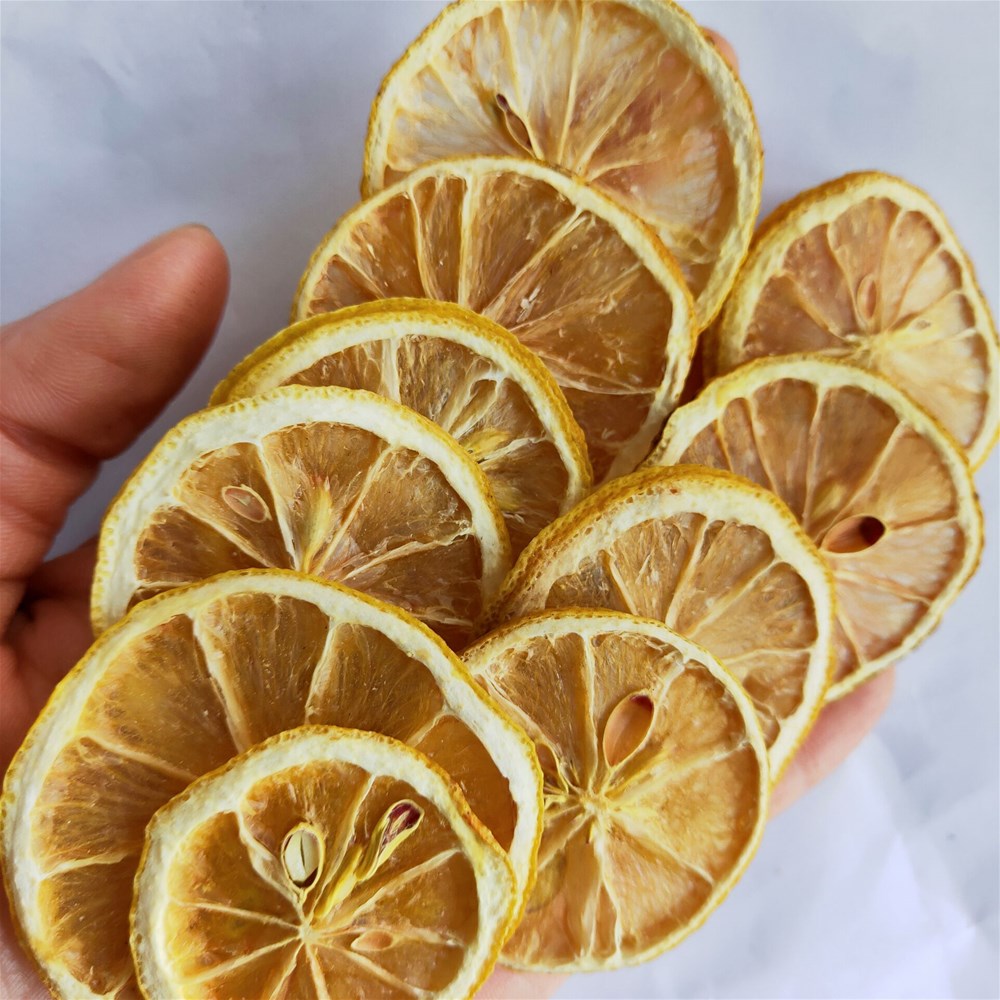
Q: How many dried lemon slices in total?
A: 10